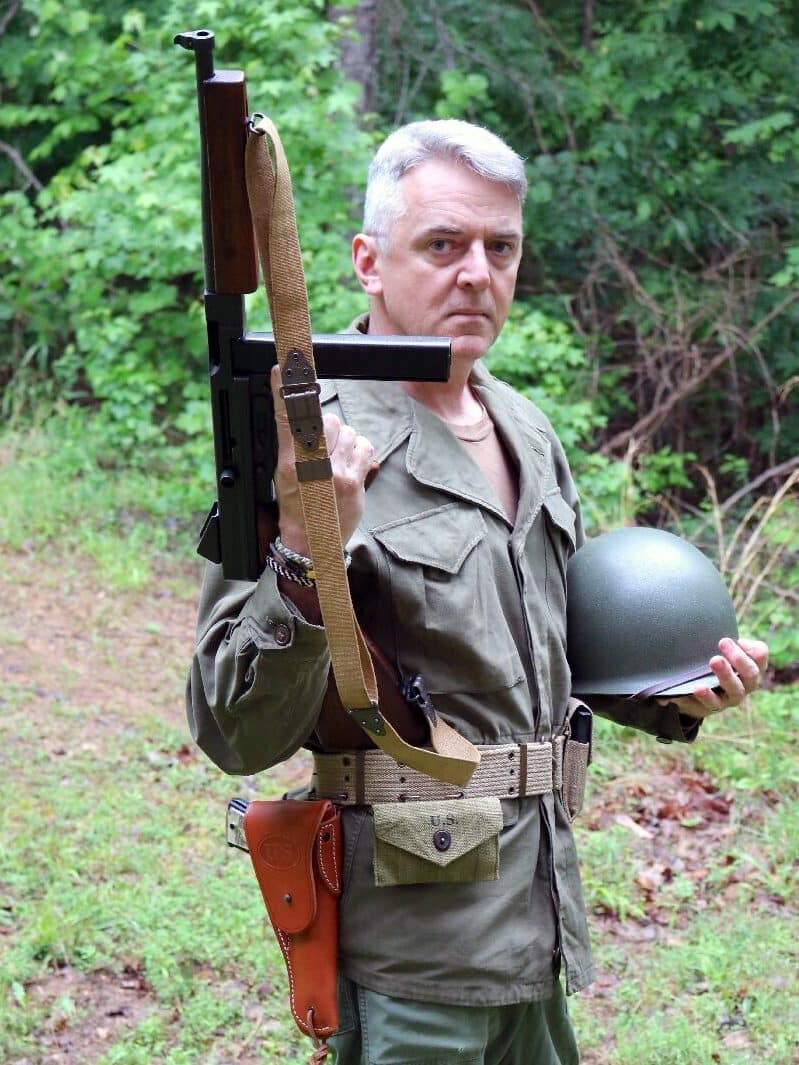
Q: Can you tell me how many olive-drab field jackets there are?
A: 1